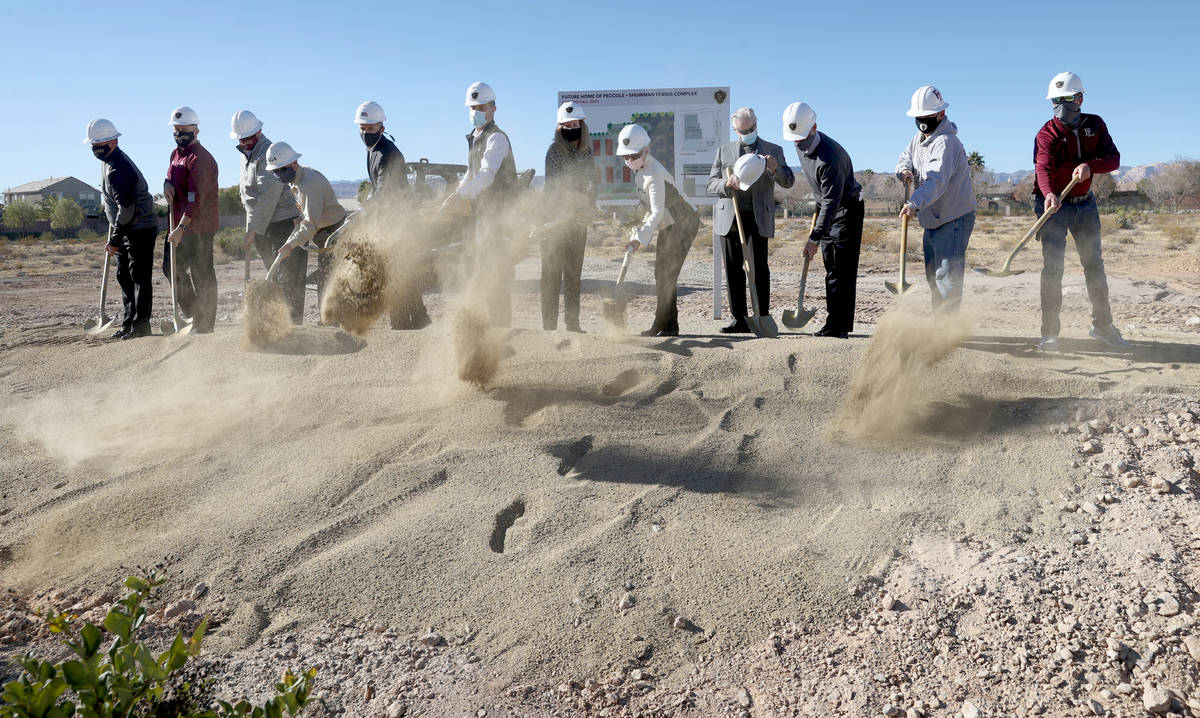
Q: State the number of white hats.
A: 12